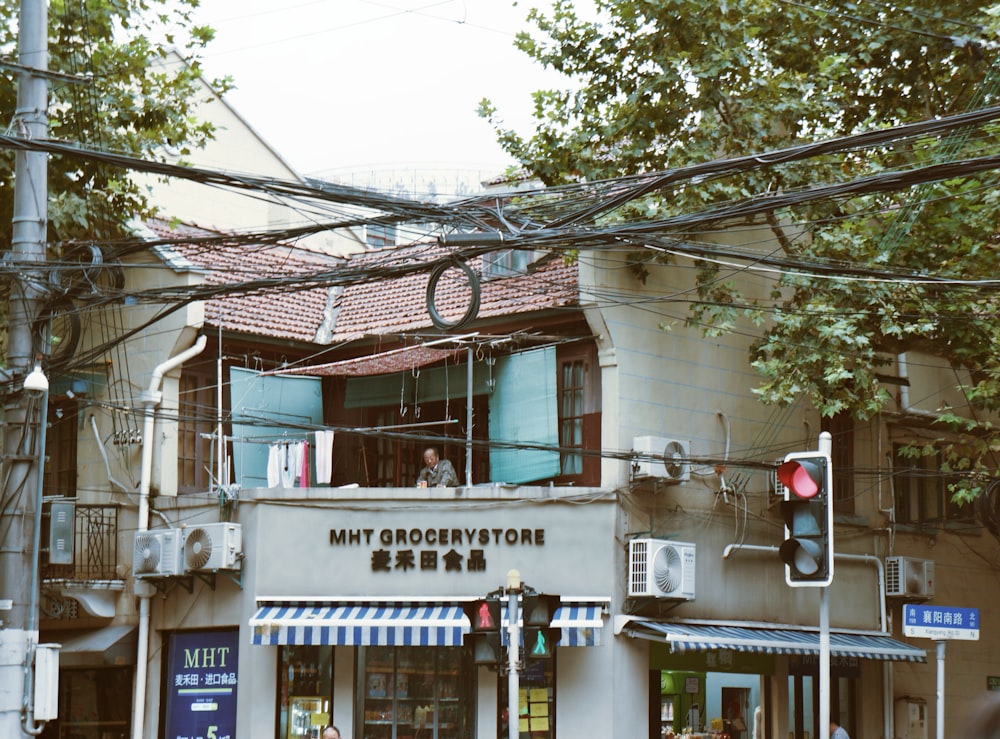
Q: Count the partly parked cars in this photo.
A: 0